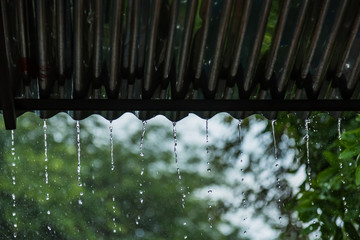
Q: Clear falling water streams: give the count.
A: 11